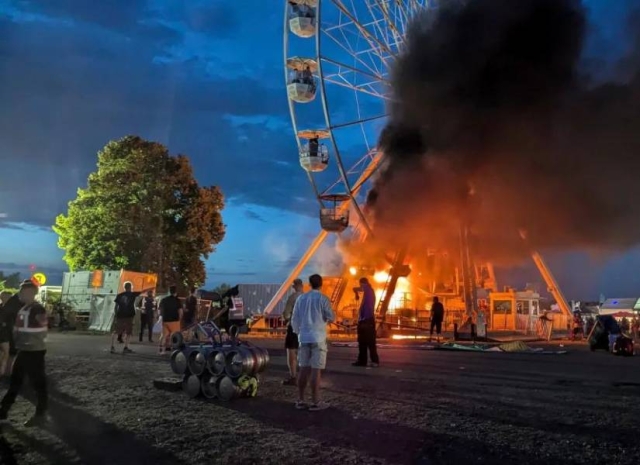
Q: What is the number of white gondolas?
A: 3